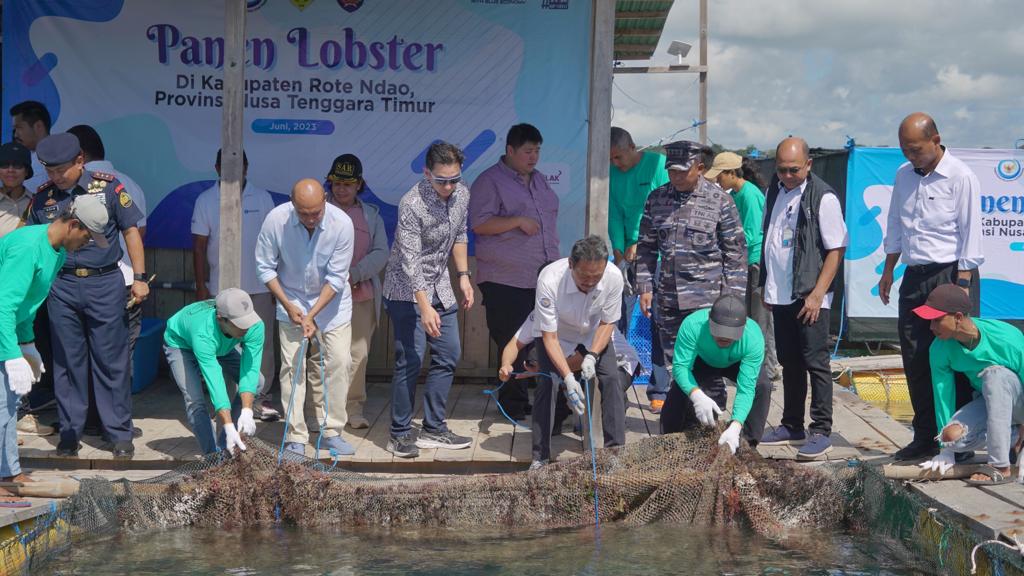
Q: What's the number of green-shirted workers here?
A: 6